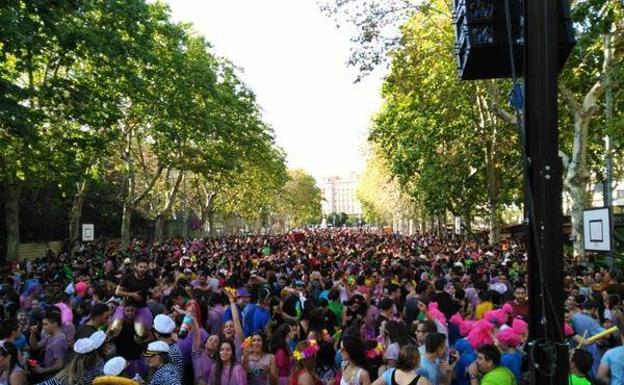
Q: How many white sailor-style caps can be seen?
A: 5